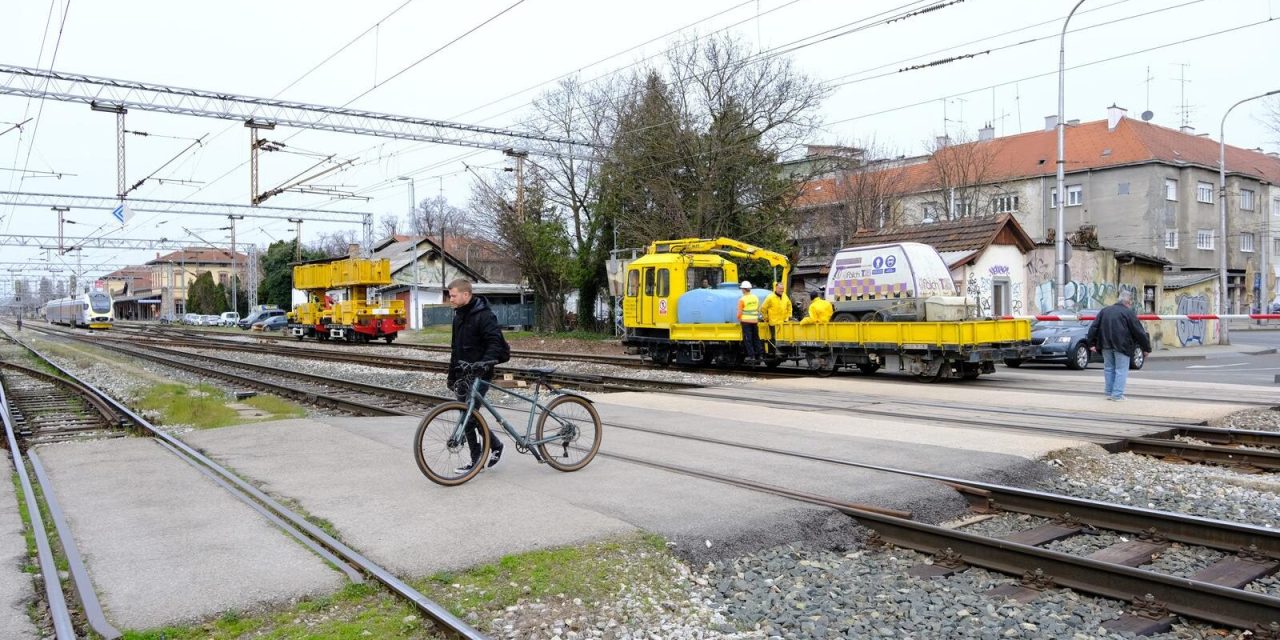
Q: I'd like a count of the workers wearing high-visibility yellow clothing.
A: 3